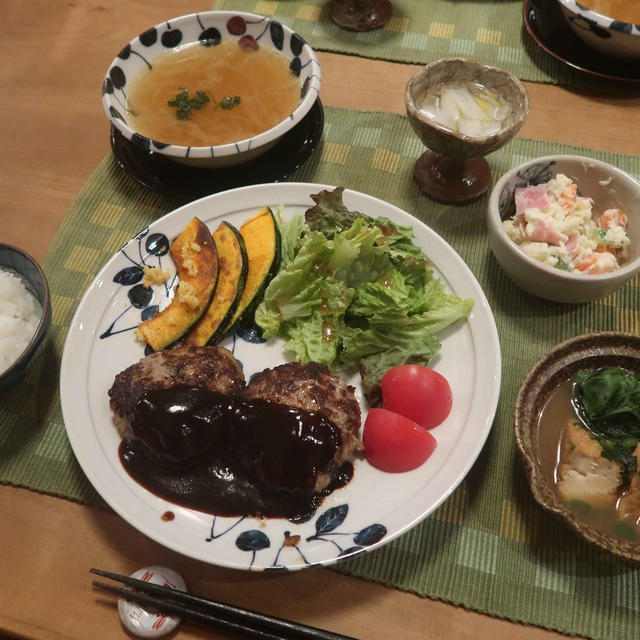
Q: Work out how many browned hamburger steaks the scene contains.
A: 2